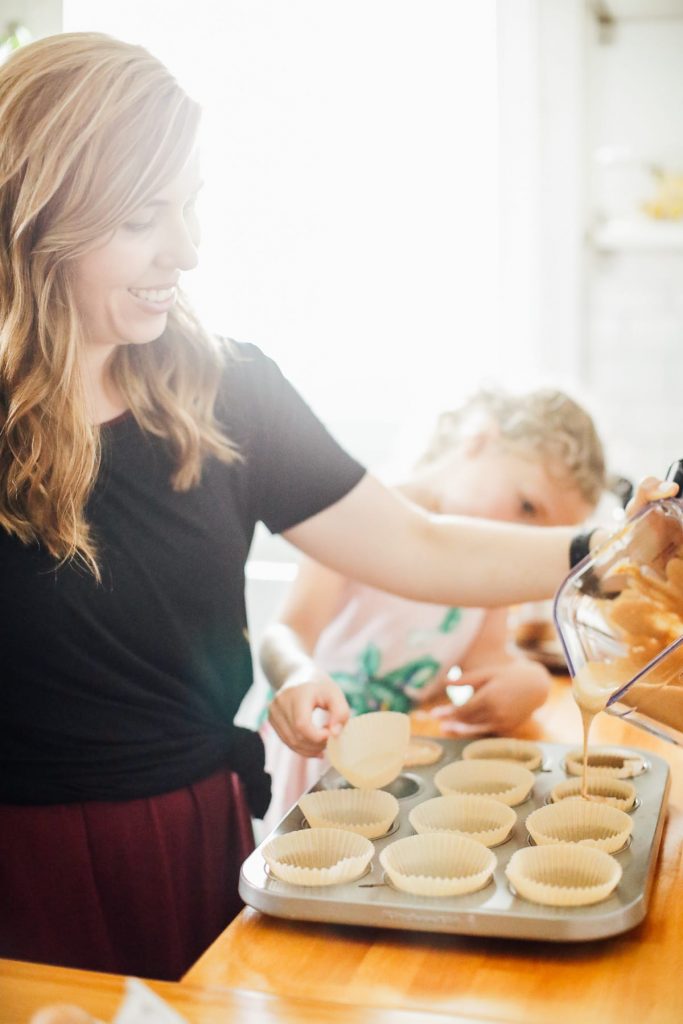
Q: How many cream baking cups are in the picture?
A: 12